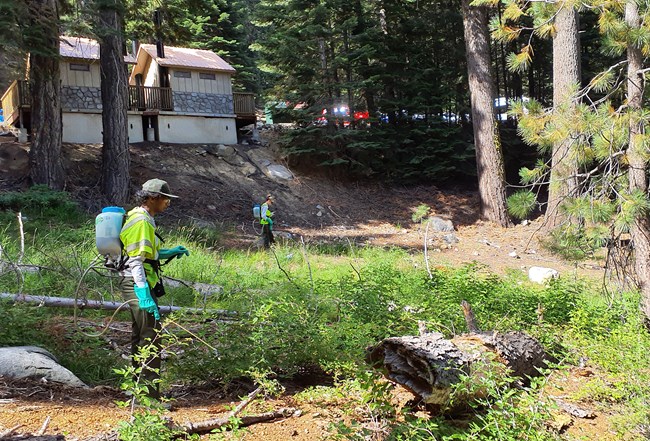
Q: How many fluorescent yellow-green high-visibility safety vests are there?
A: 2